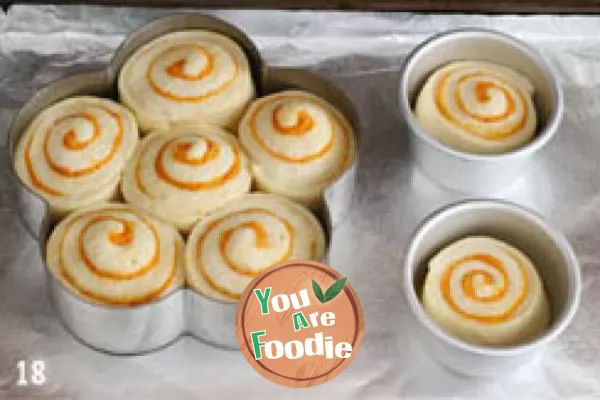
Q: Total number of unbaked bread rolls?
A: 8